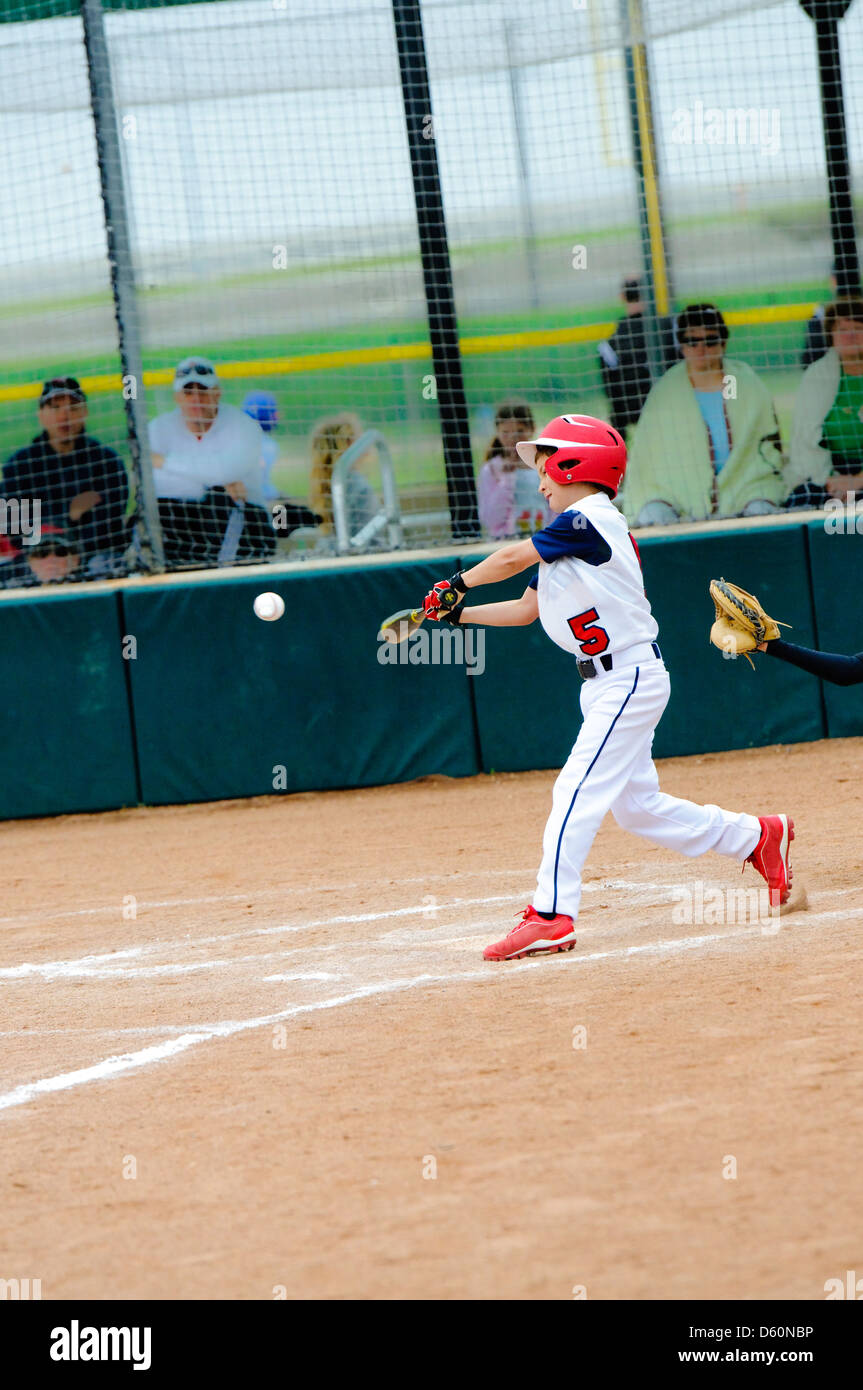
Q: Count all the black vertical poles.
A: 2